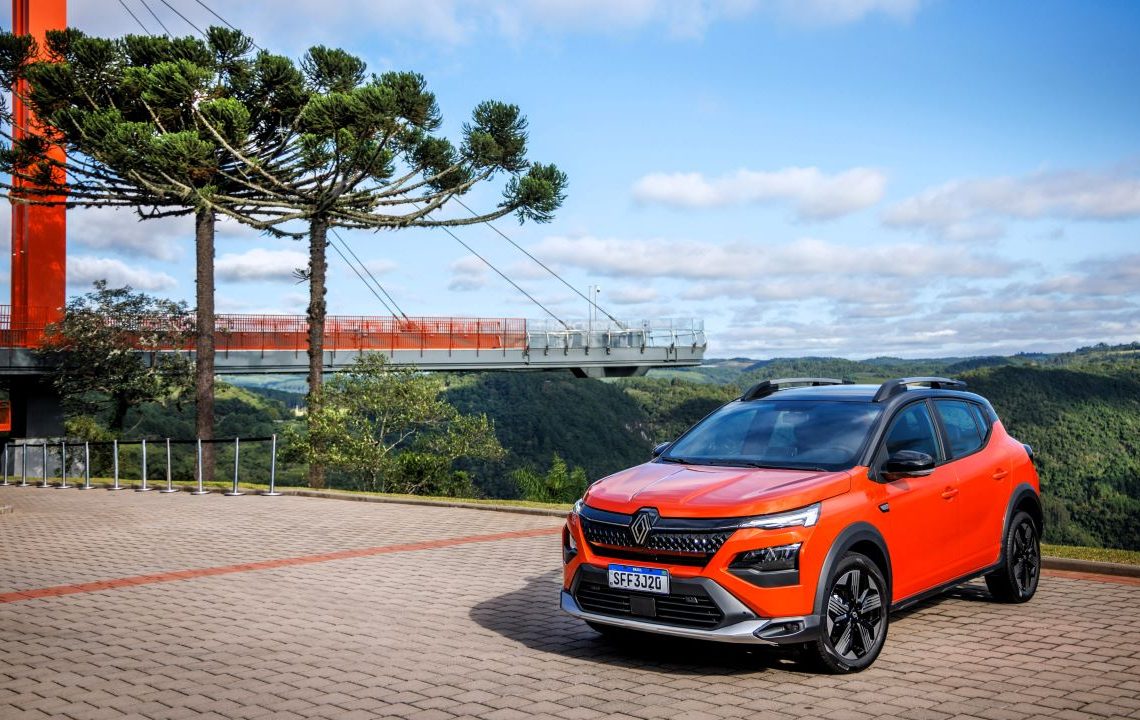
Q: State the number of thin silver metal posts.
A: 11